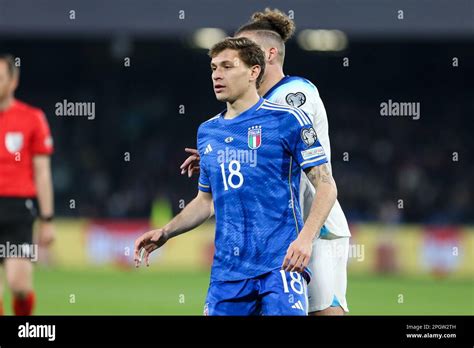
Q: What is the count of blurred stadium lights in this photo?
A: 2